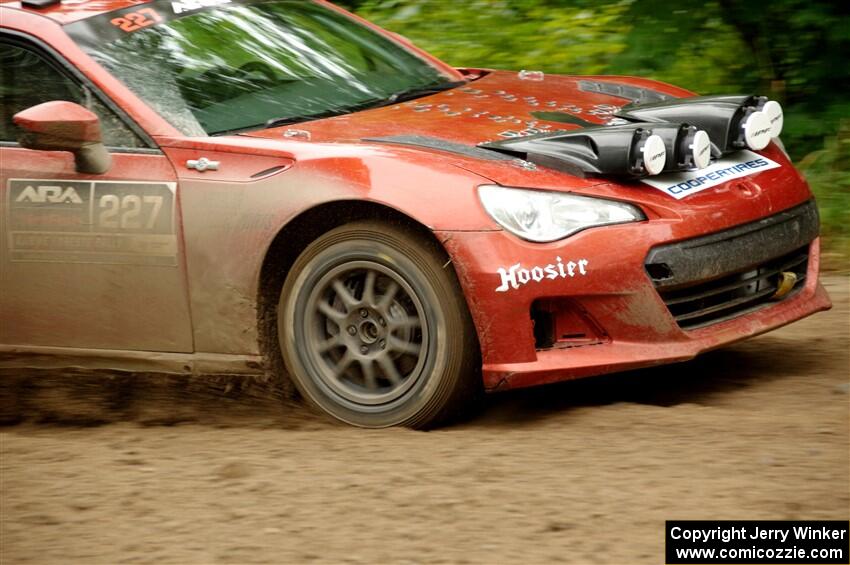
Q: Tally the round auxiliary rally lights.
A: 4